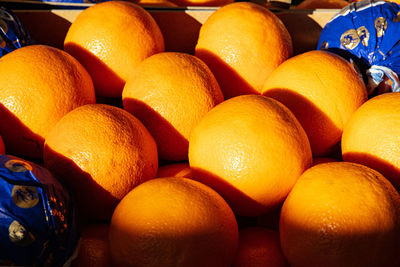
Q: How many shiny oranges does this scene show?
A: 10